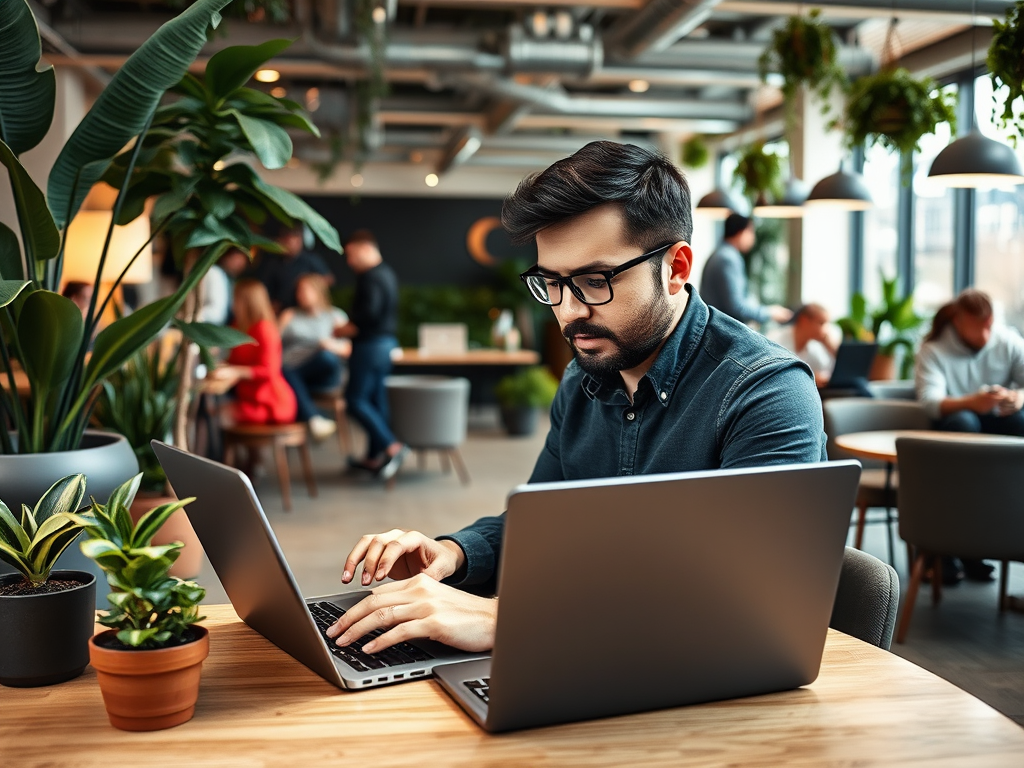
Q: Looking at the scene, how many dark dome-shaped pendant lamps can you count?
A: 4